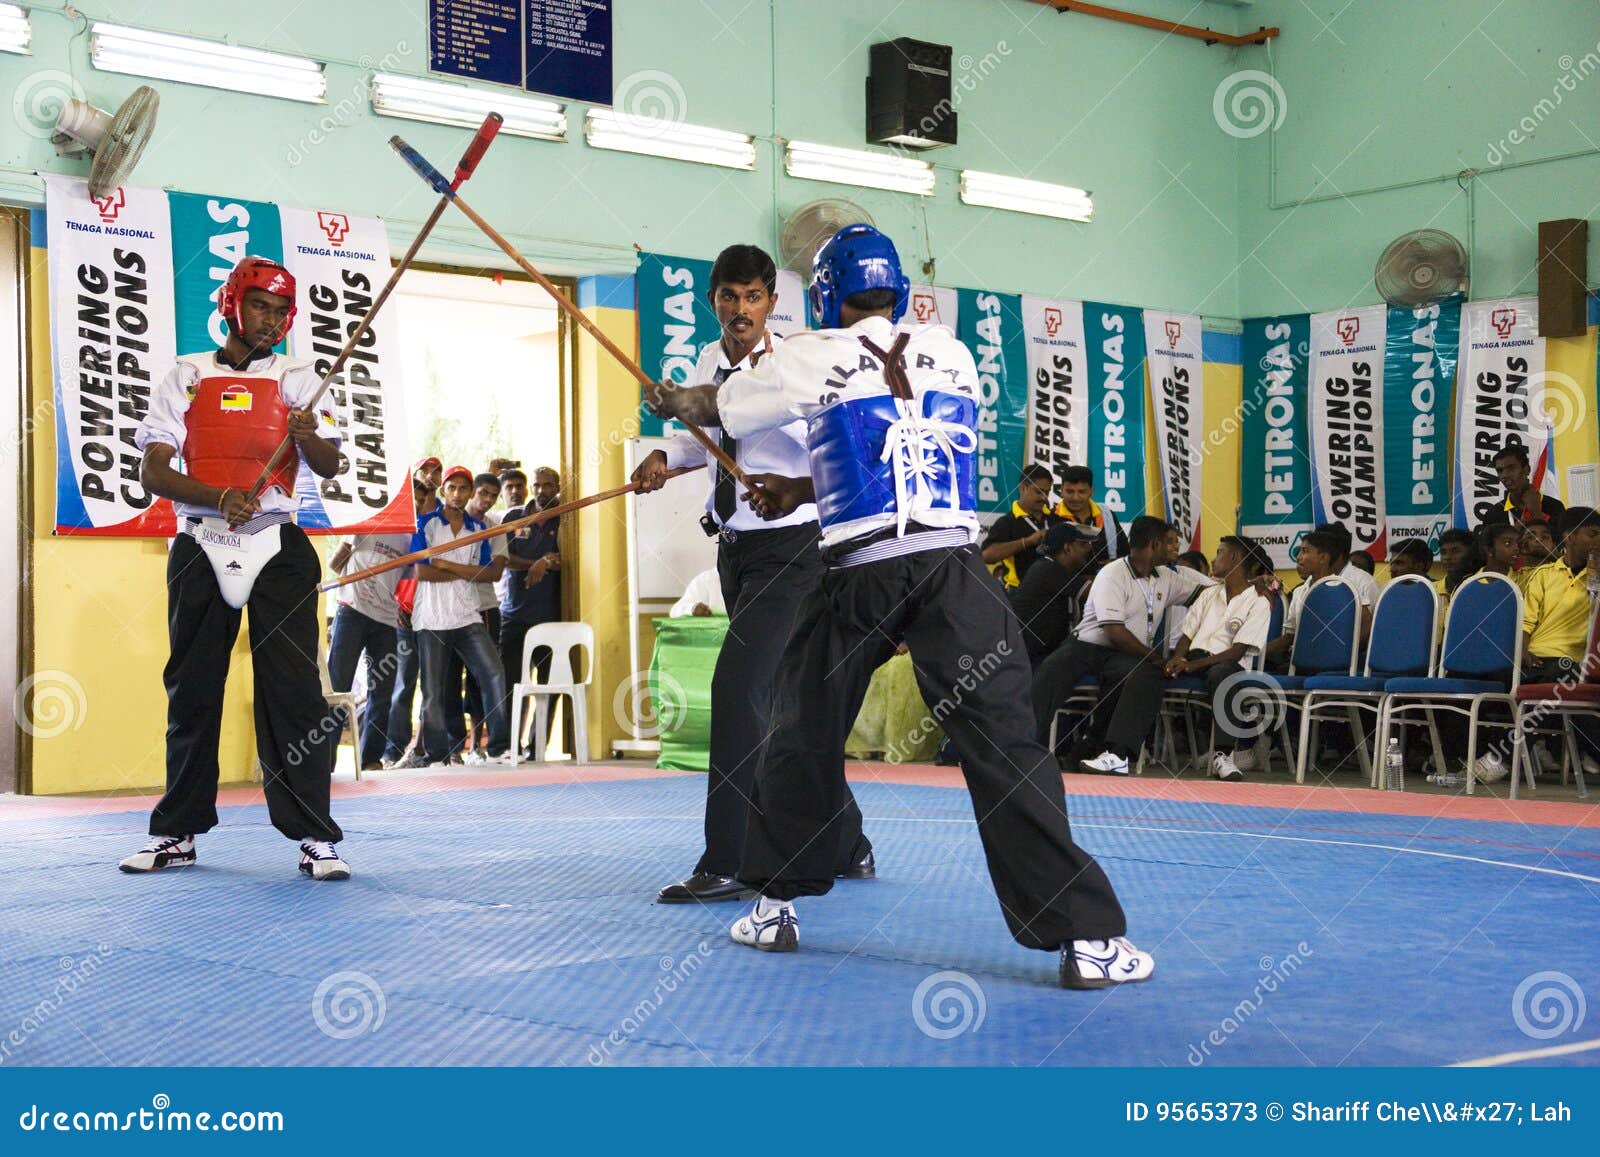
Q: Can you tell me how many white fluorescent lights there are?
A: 6